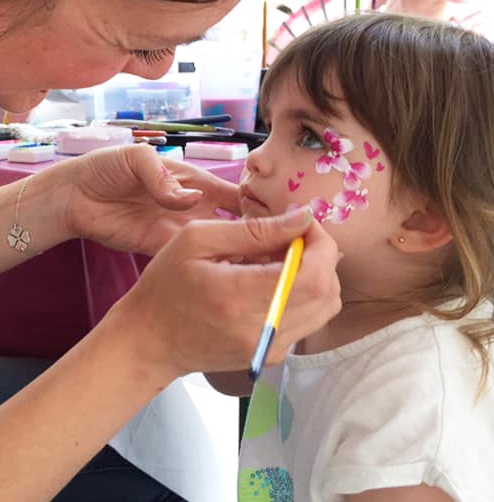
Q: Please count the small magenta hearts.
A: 4